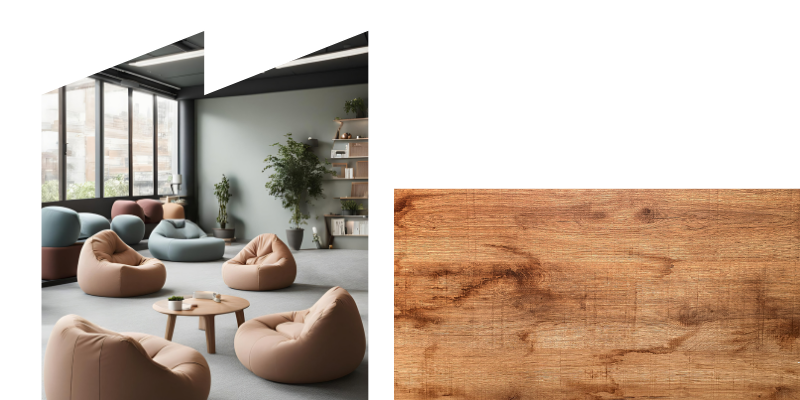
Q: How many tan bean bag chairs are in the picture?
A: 4